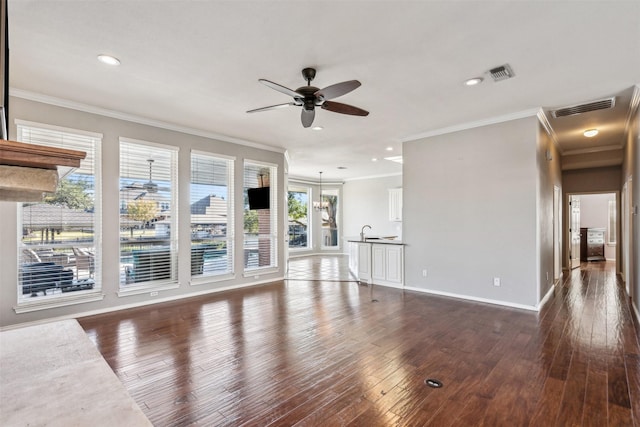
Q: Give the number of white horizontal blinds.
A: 4